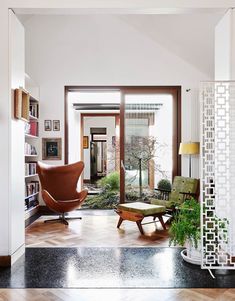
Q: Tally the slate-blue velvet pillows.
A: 0